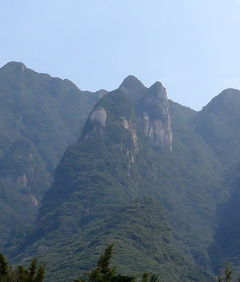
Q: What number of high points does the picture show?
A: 4